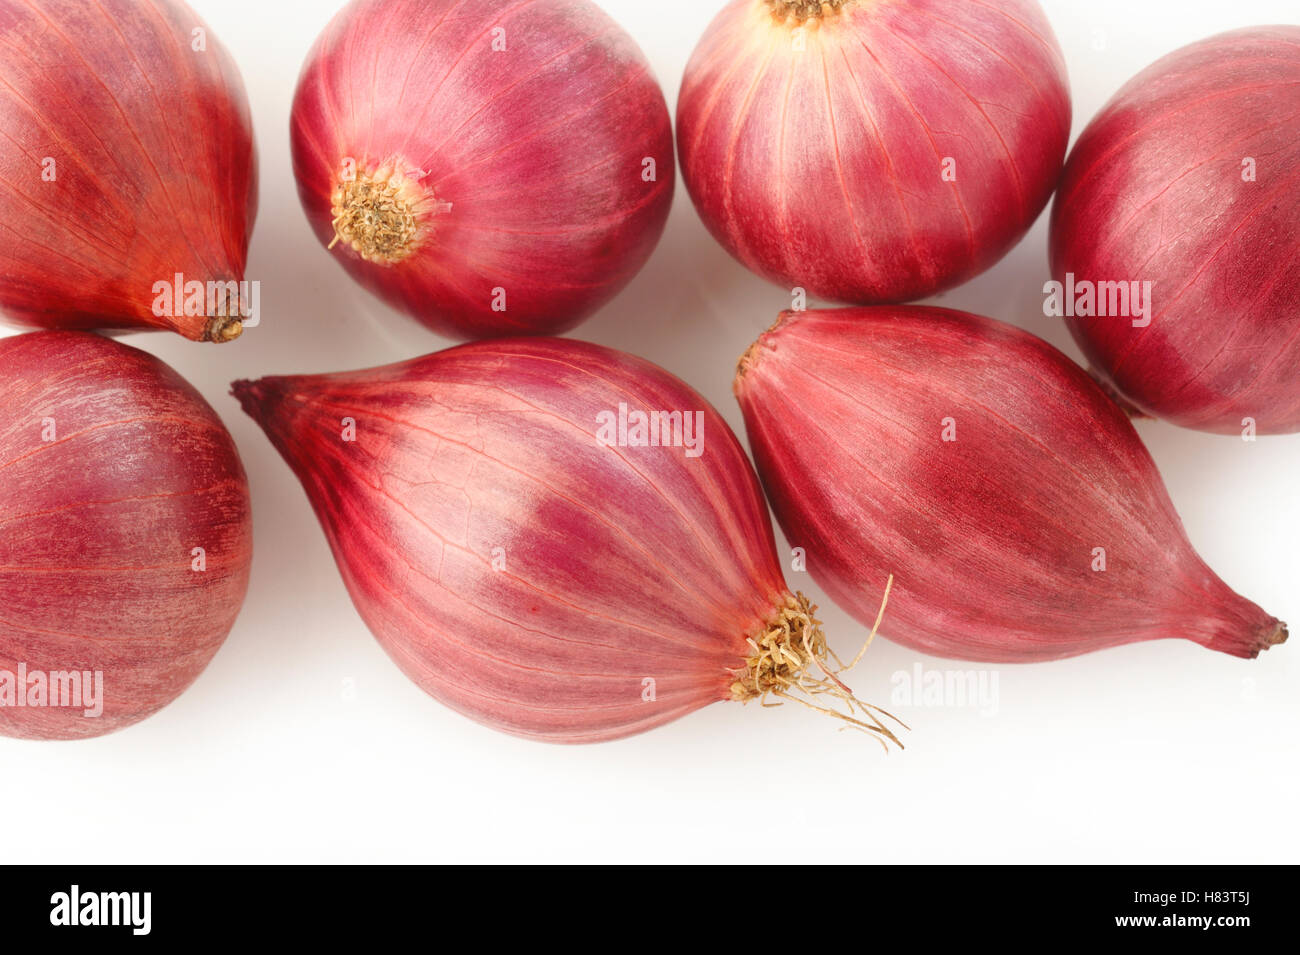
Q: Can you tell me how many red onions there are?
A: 7